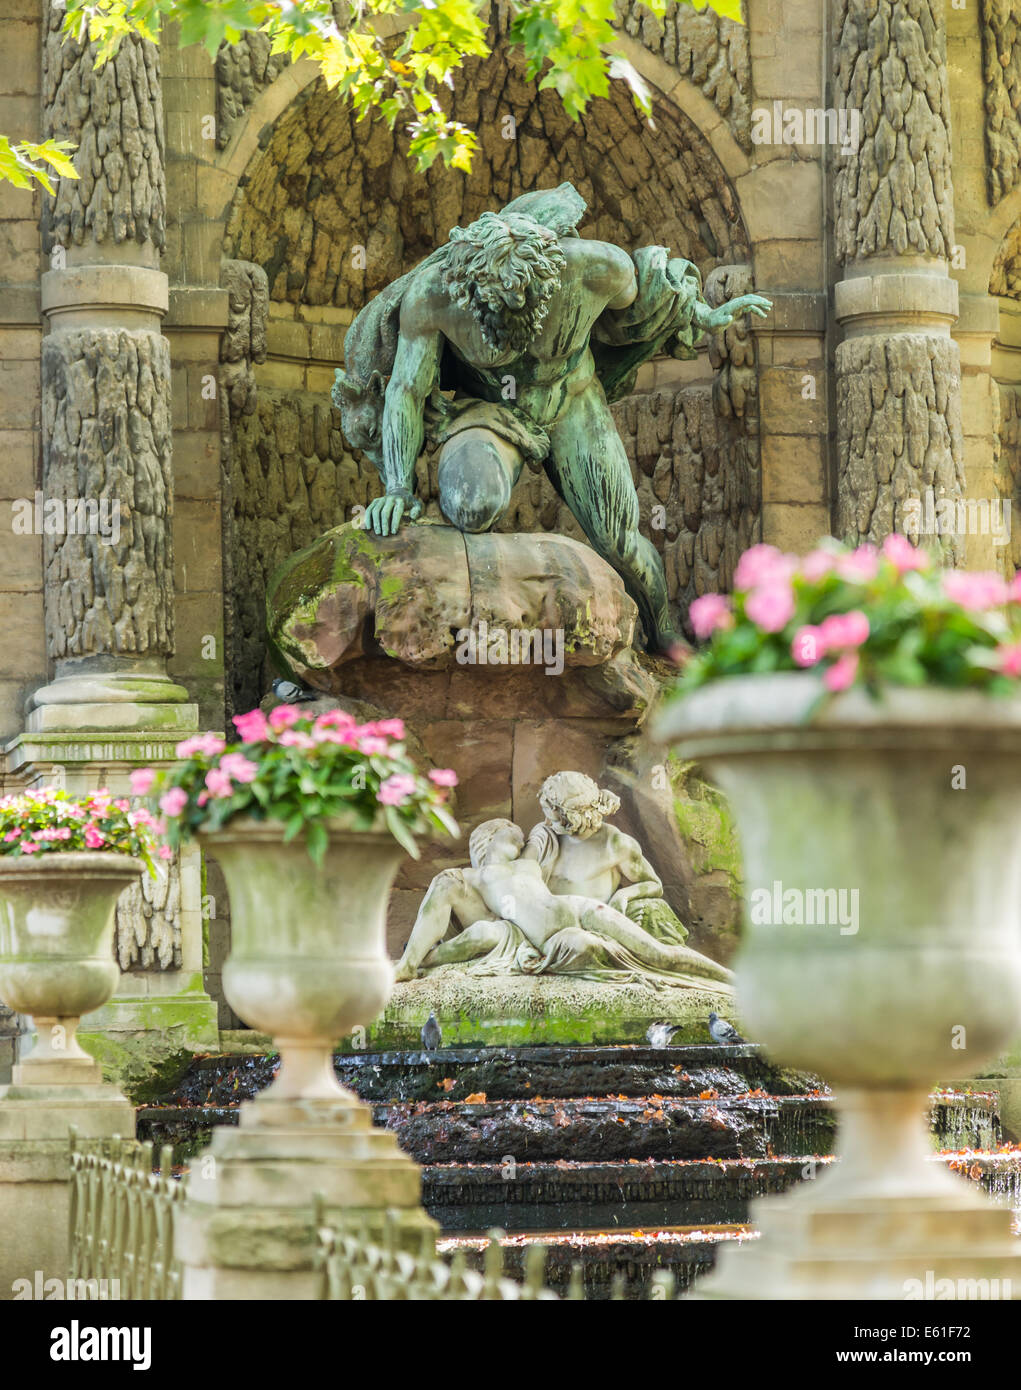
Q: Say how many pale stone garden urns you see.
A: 3